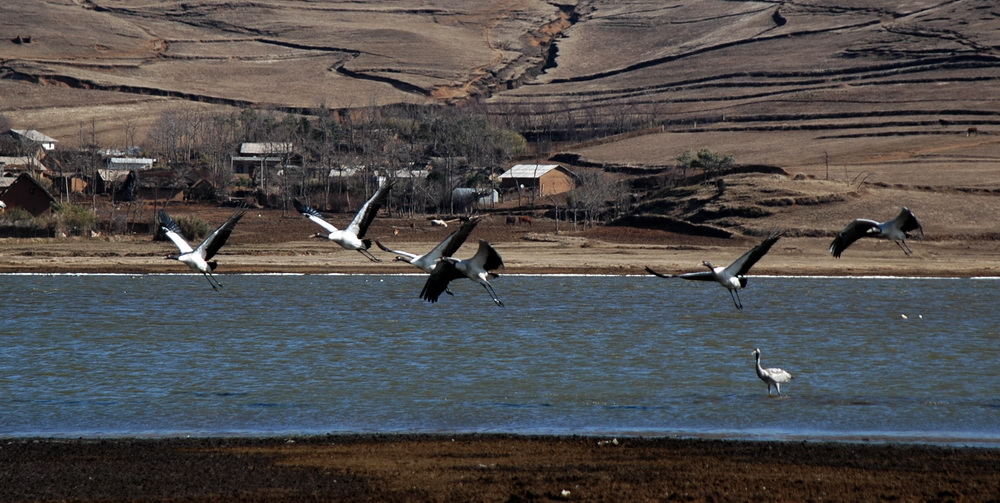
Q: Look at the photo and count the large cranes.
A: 7